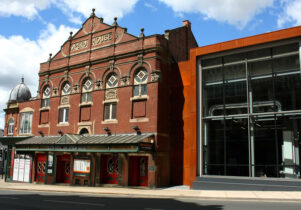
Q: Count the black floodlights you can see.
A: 4